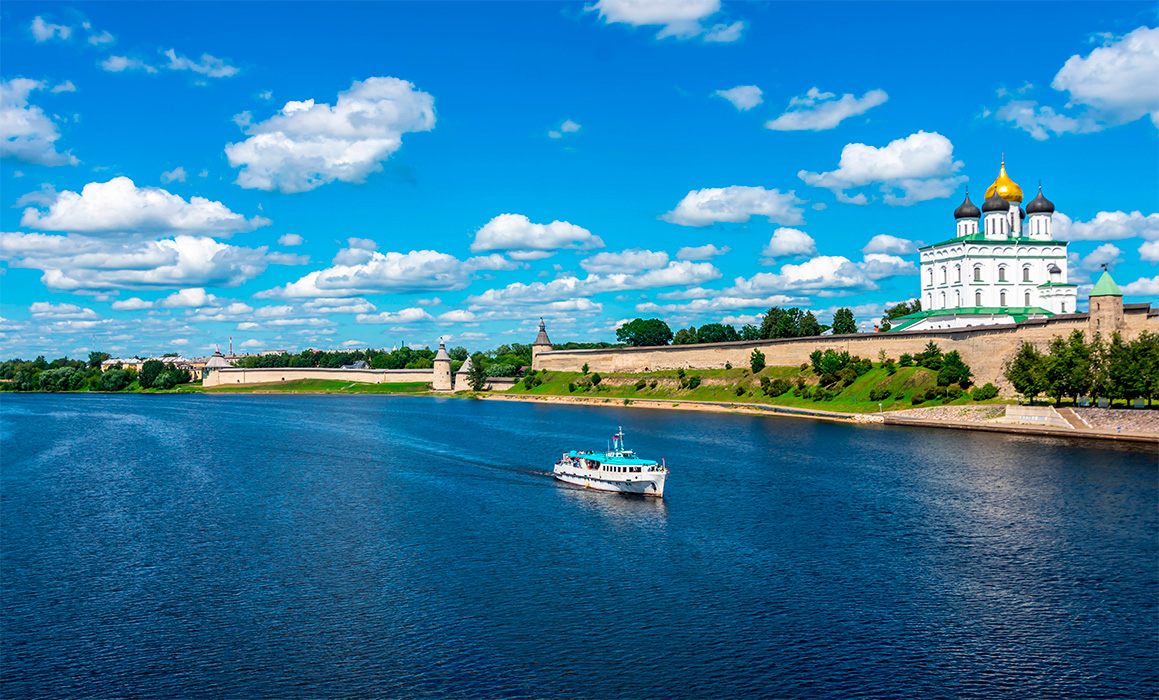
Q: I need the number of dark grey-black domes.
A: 5